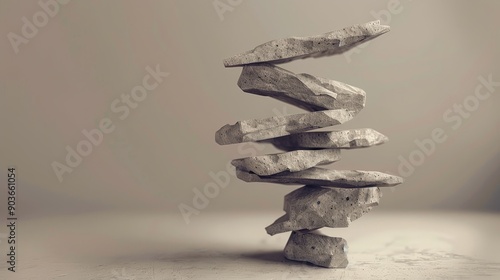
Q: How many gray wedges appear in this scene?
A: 8